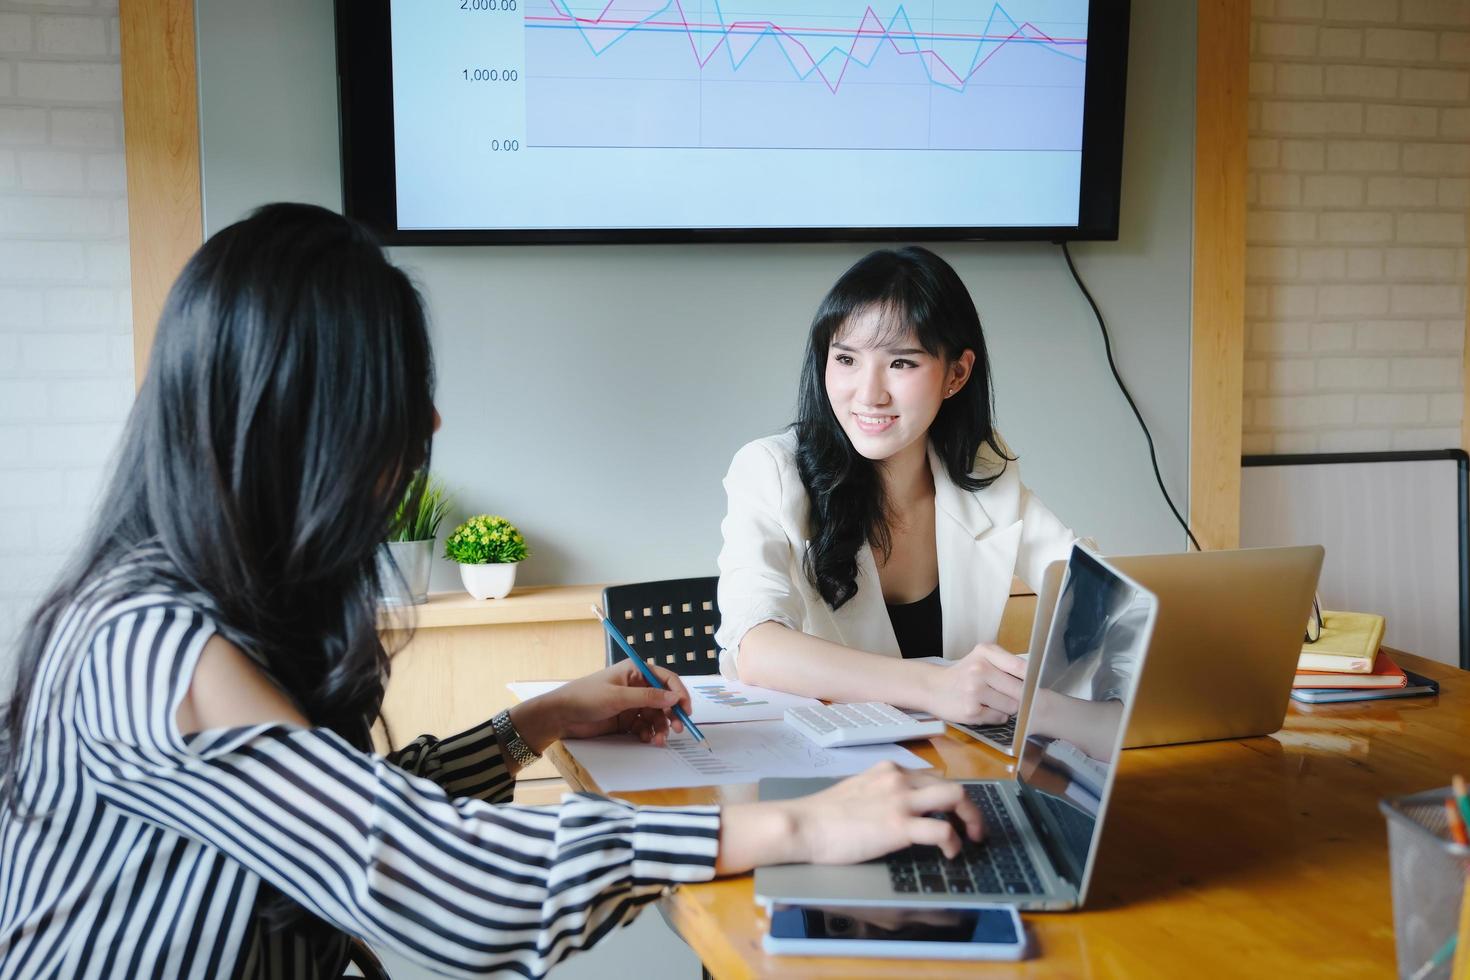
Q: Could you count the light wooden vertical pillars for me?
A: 2